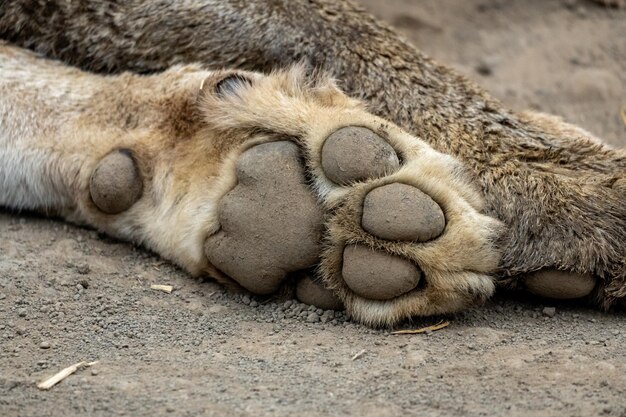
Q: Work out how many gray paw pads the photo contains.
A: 7